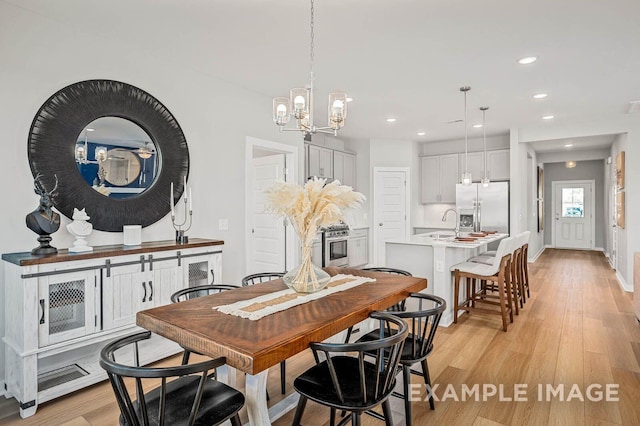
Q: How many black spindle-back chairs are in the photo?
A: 6